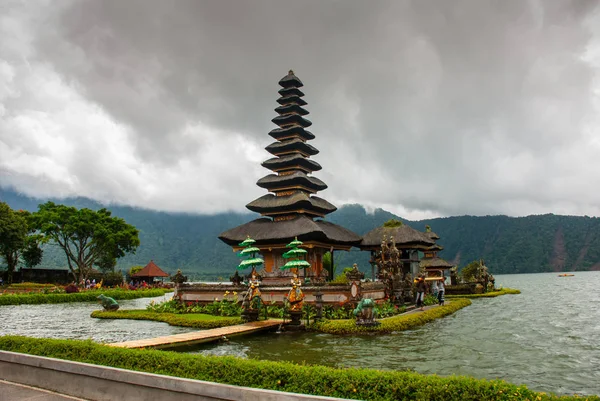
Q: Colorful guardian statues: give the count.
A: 2